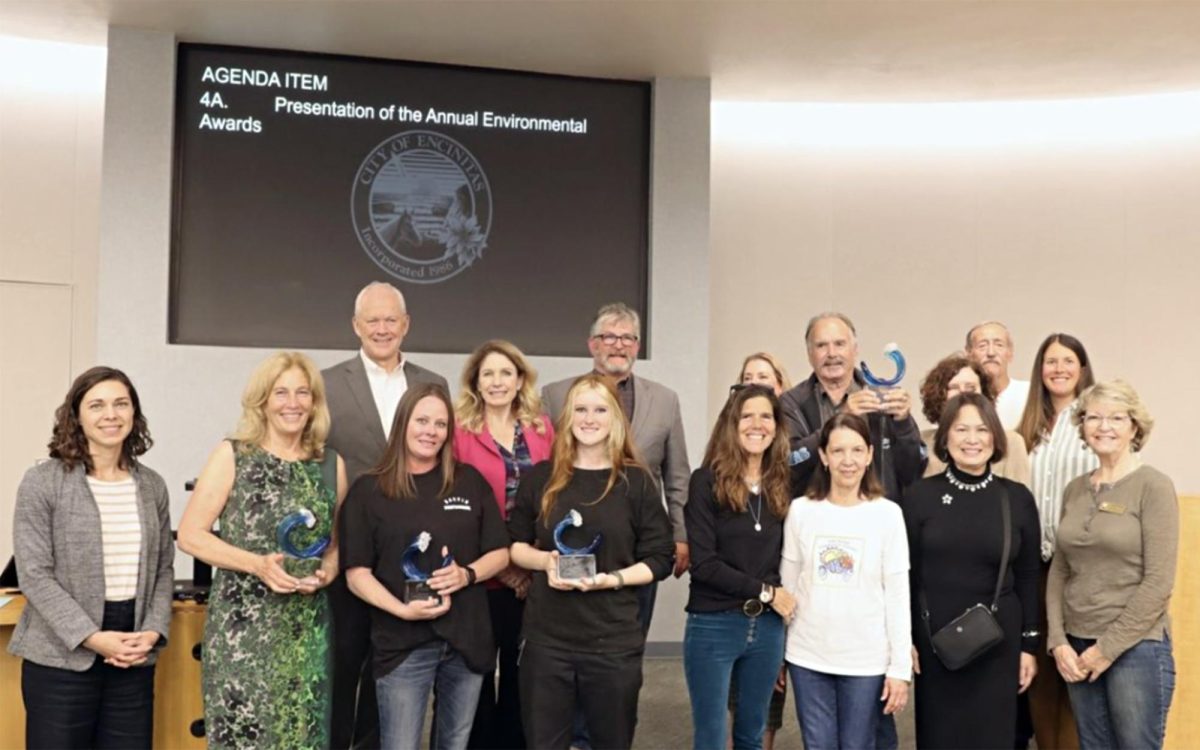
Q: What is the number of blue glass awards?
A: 4